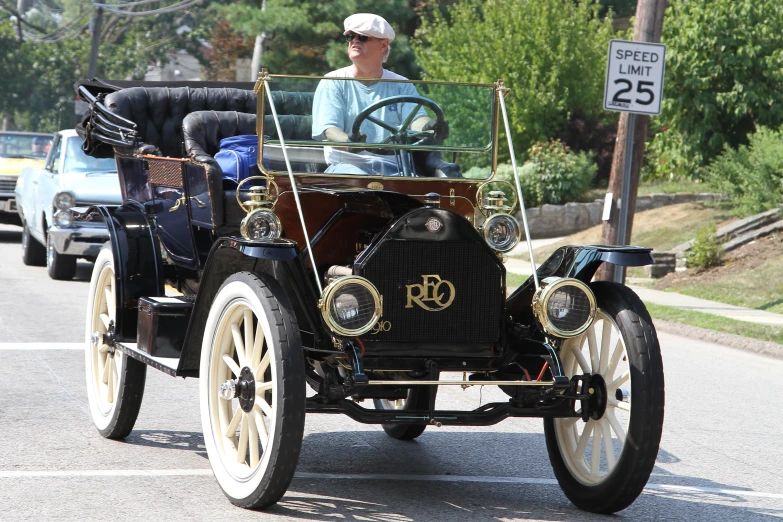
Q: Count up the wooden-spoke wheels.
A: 4